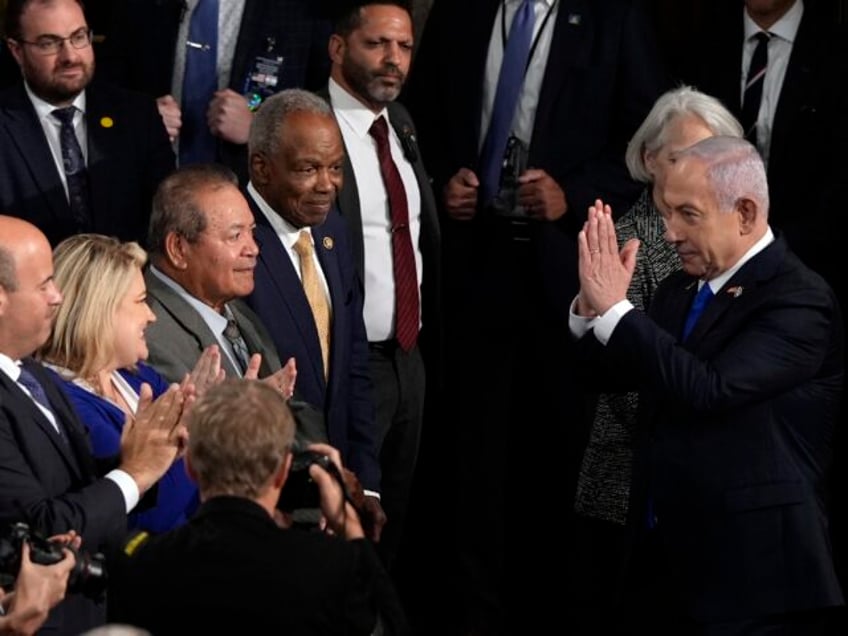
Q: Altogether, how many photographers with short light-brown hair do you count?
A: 1